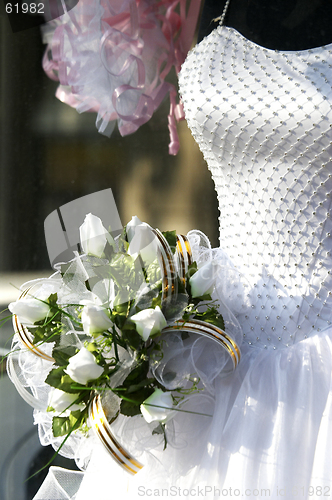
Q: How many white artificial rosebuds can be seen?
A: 9